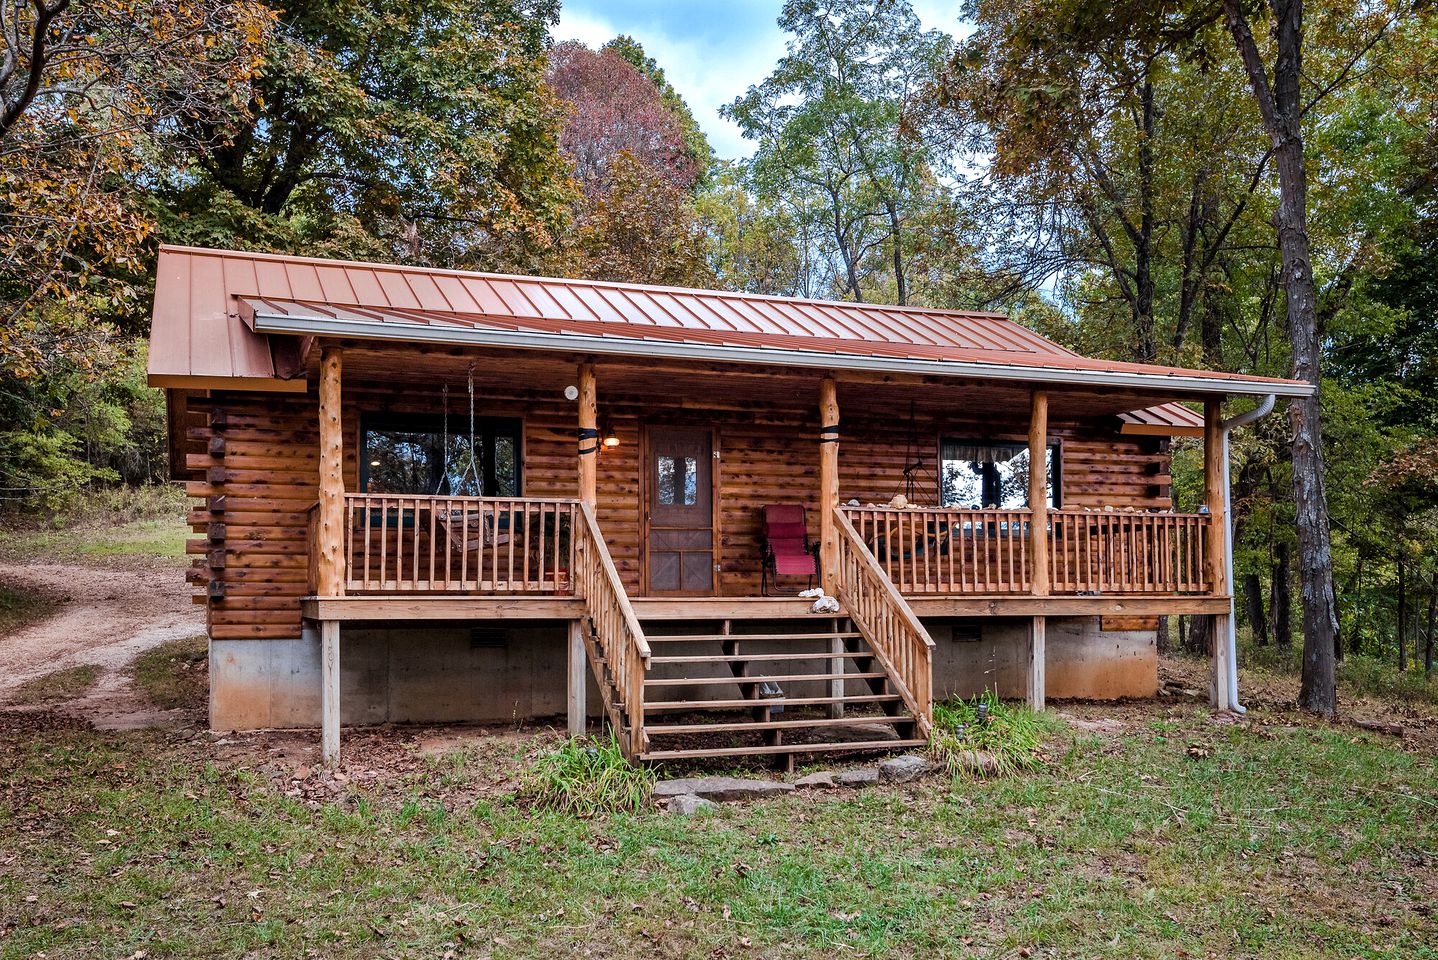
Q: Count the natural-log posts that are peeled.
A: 5